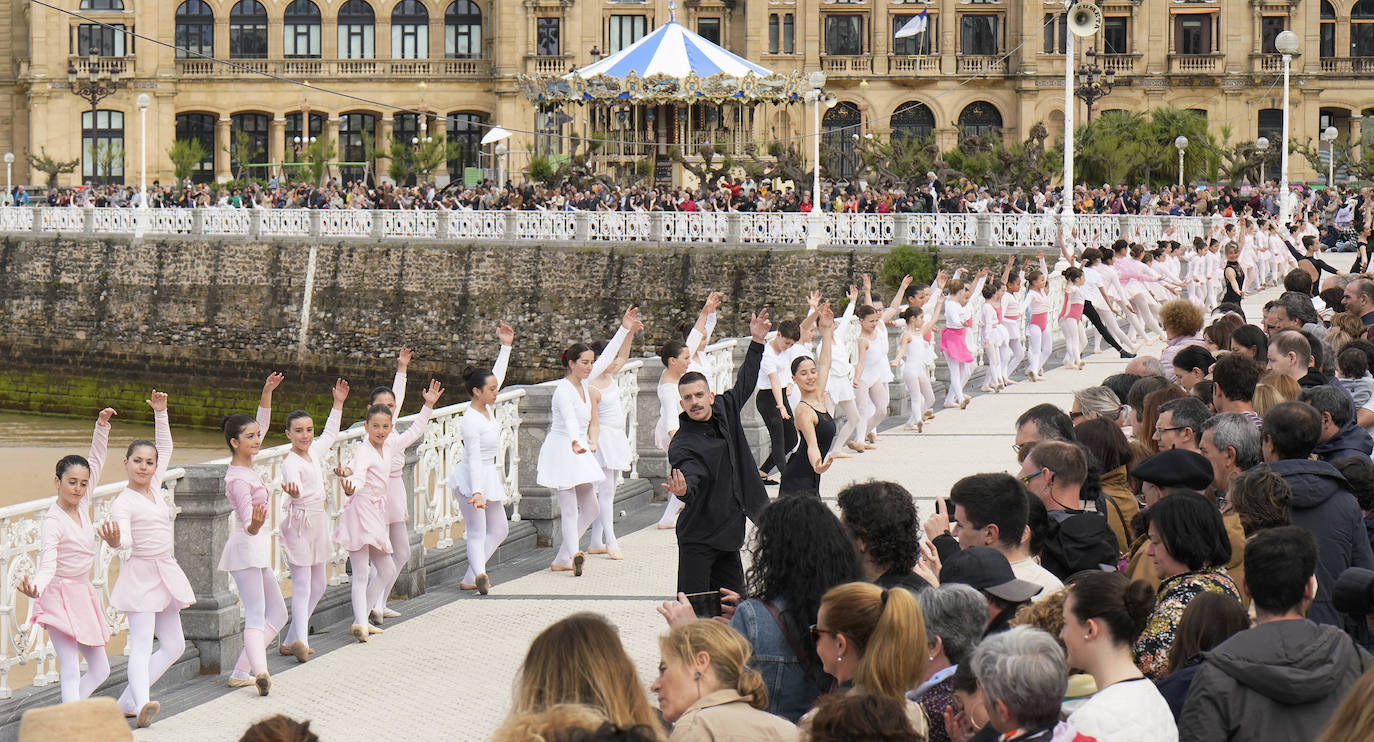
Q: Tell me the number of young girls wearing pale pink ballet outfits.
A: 6